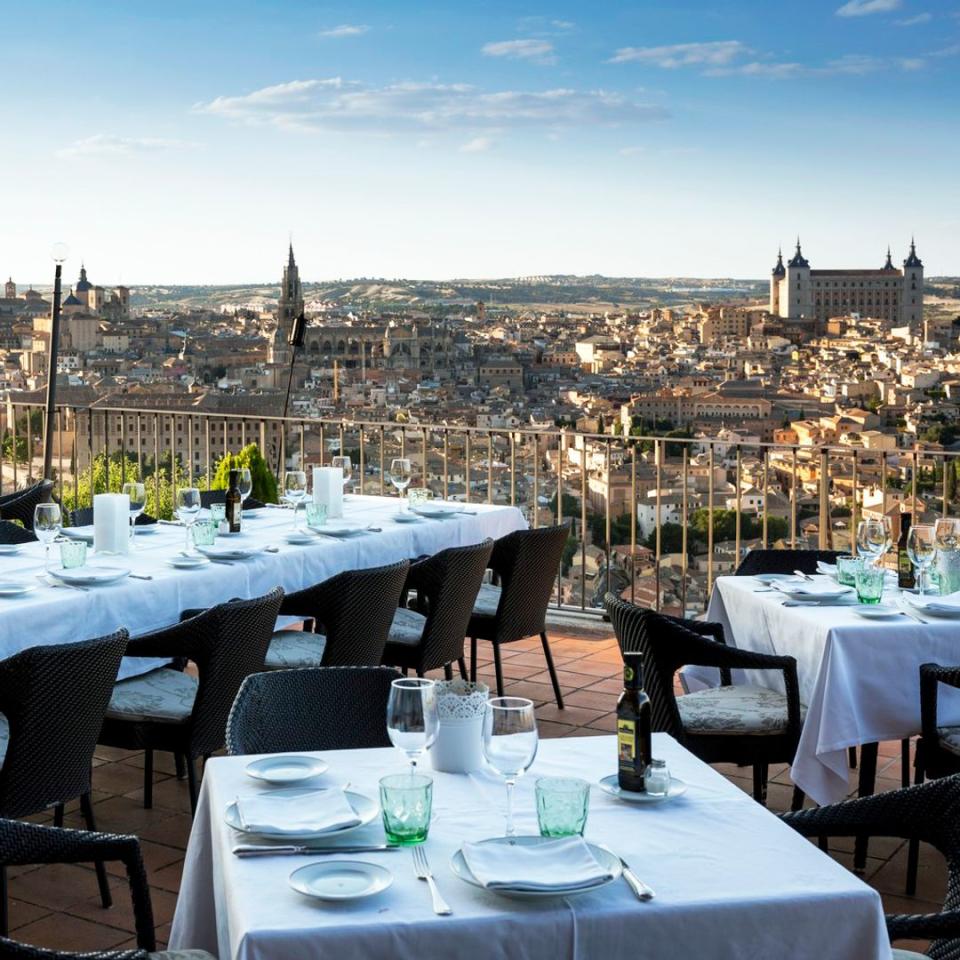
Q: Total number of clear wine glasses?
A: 13